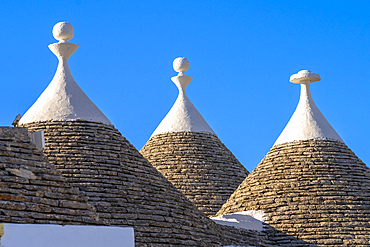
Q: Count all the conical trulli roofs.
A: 3